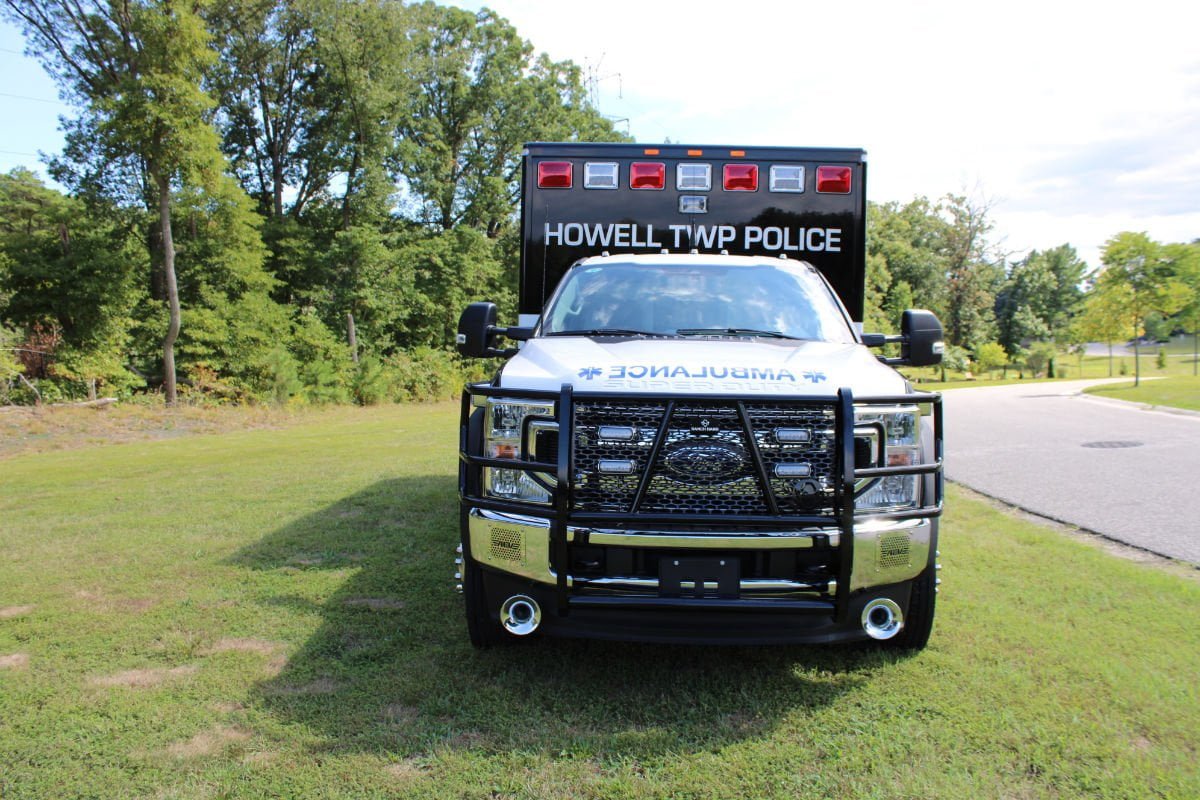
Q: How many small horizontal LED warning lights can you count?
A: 4